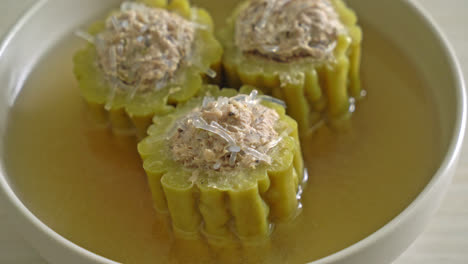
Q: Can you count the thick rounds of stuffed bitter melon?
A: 3